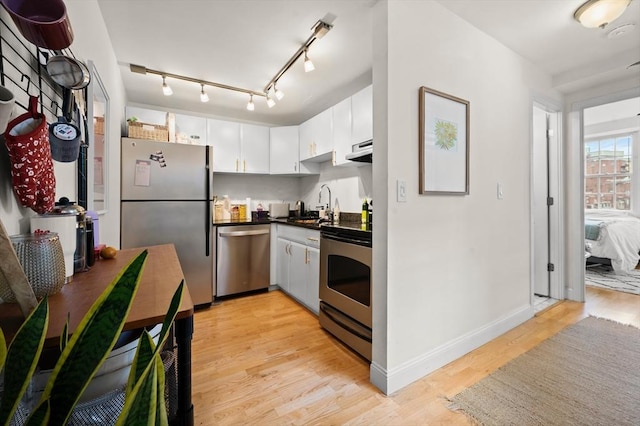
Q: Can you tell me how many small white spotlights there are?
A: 6